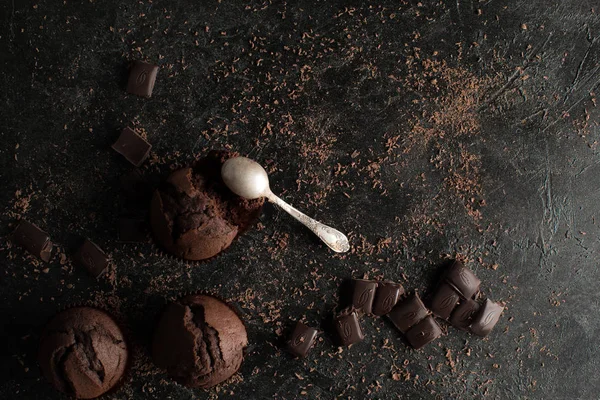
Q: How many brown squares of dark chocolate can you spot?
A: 14